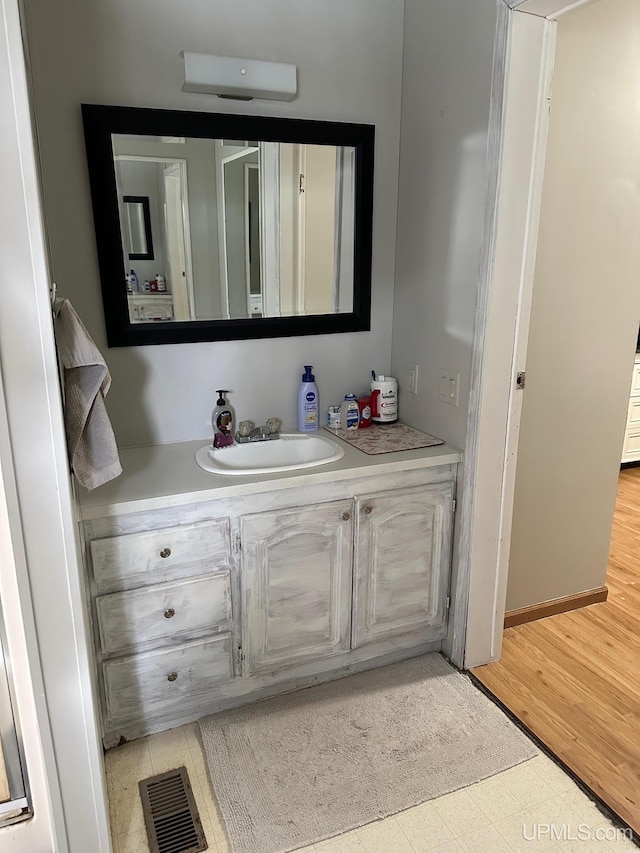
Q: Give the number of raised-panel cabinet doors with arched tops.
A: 2